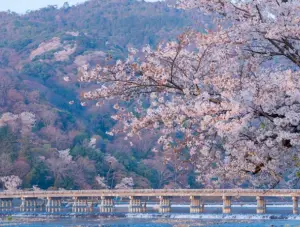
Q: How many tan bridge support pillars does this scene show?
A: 11